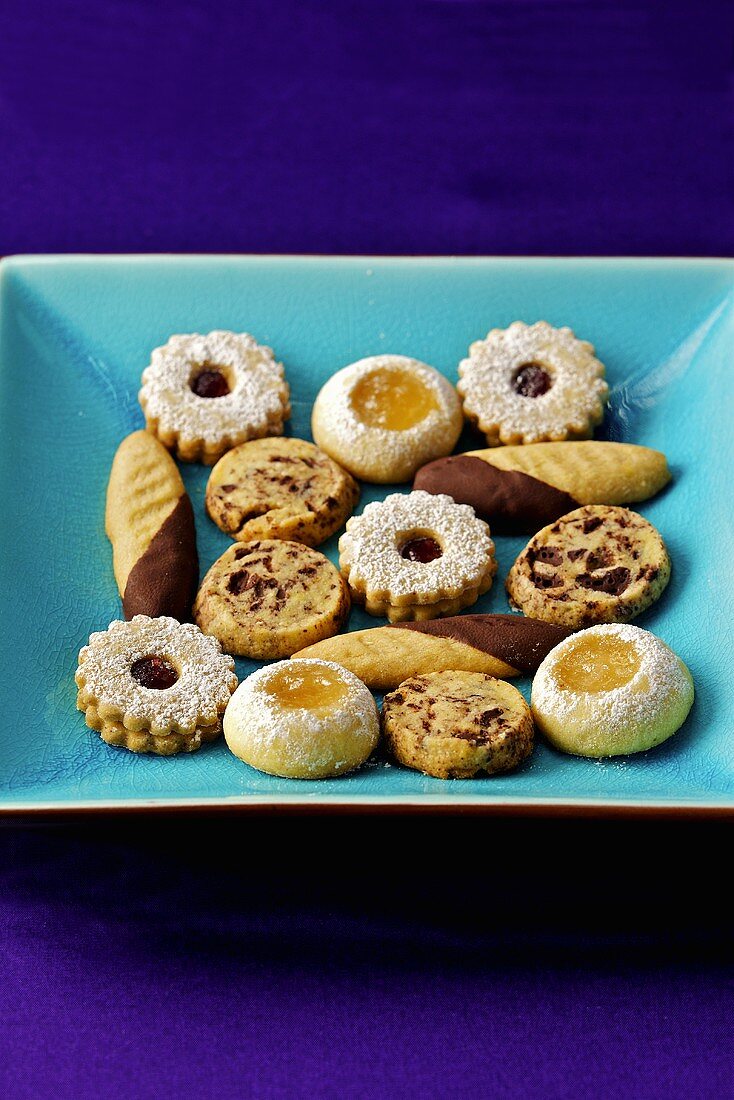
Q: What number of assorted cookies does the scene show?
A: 14